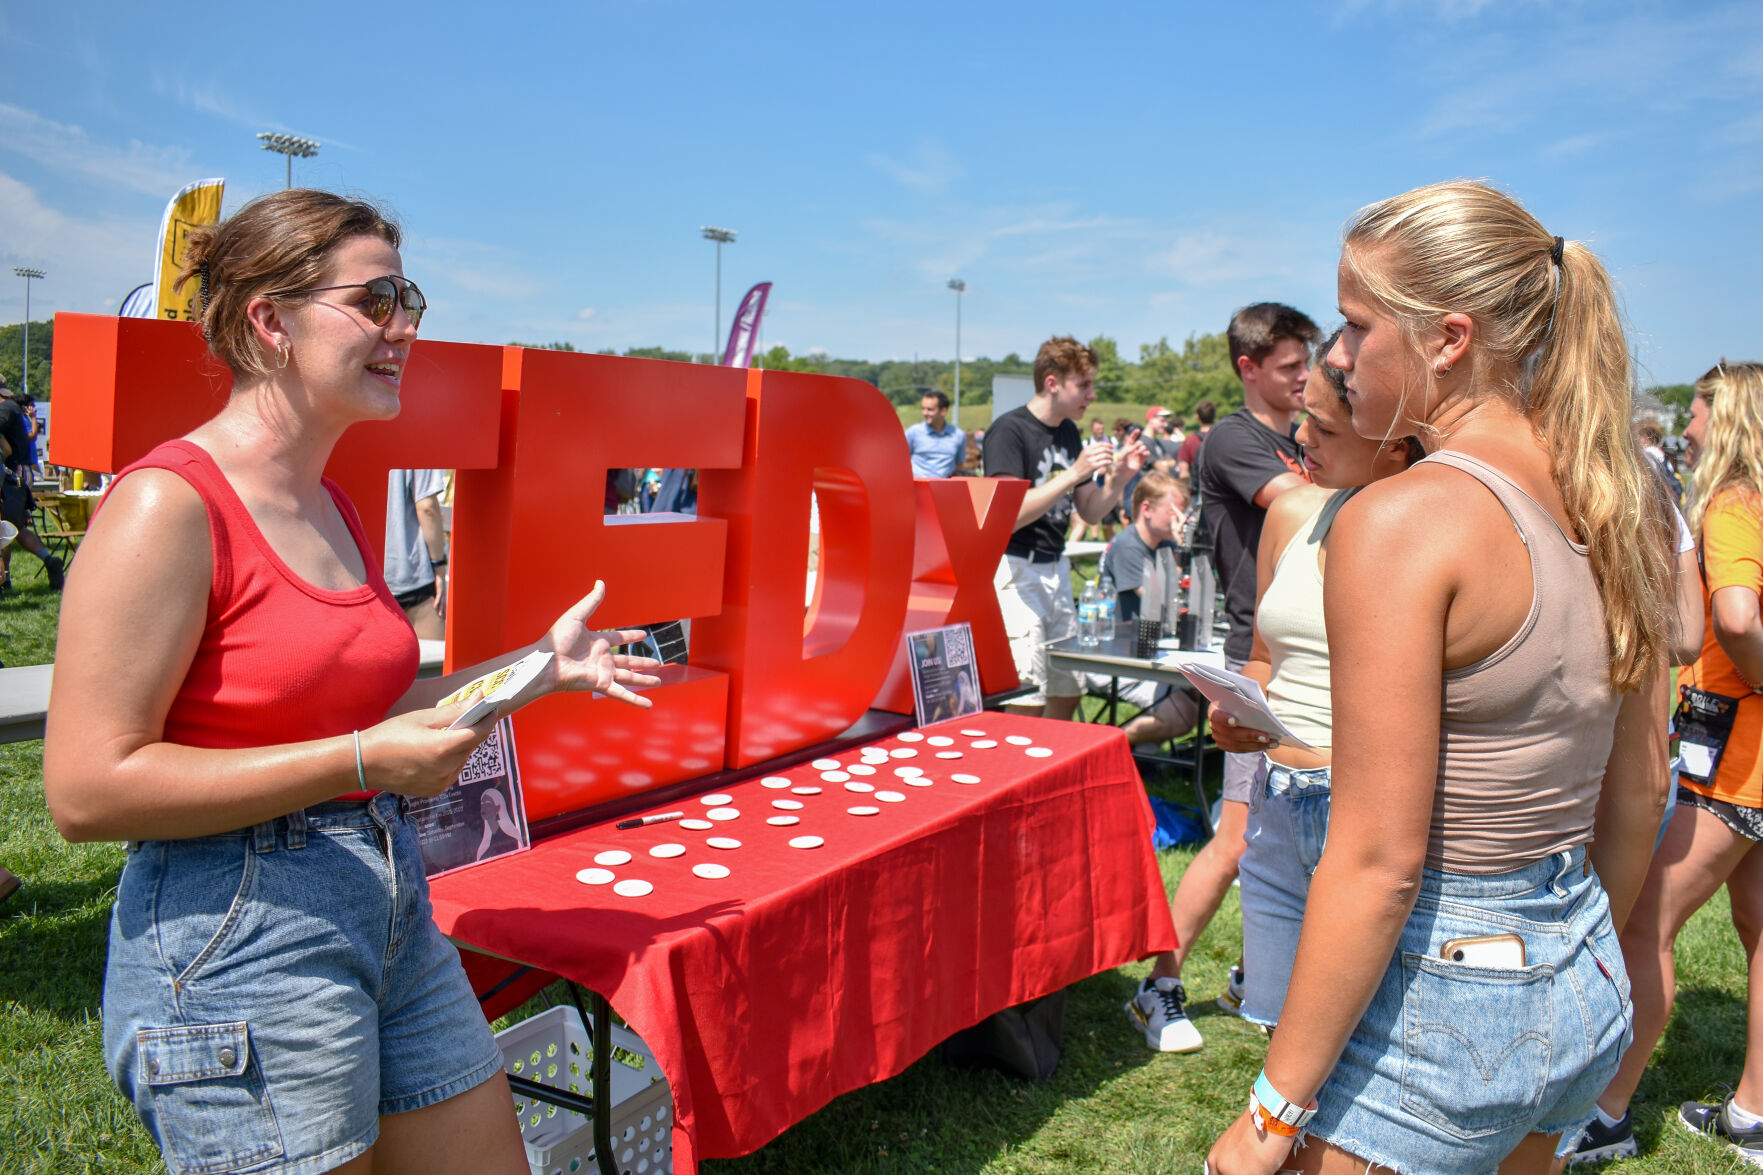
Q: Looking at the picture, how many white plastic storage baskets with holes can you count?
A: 1